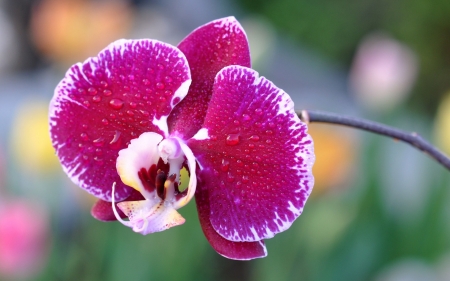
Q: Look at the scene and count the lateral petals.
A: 2